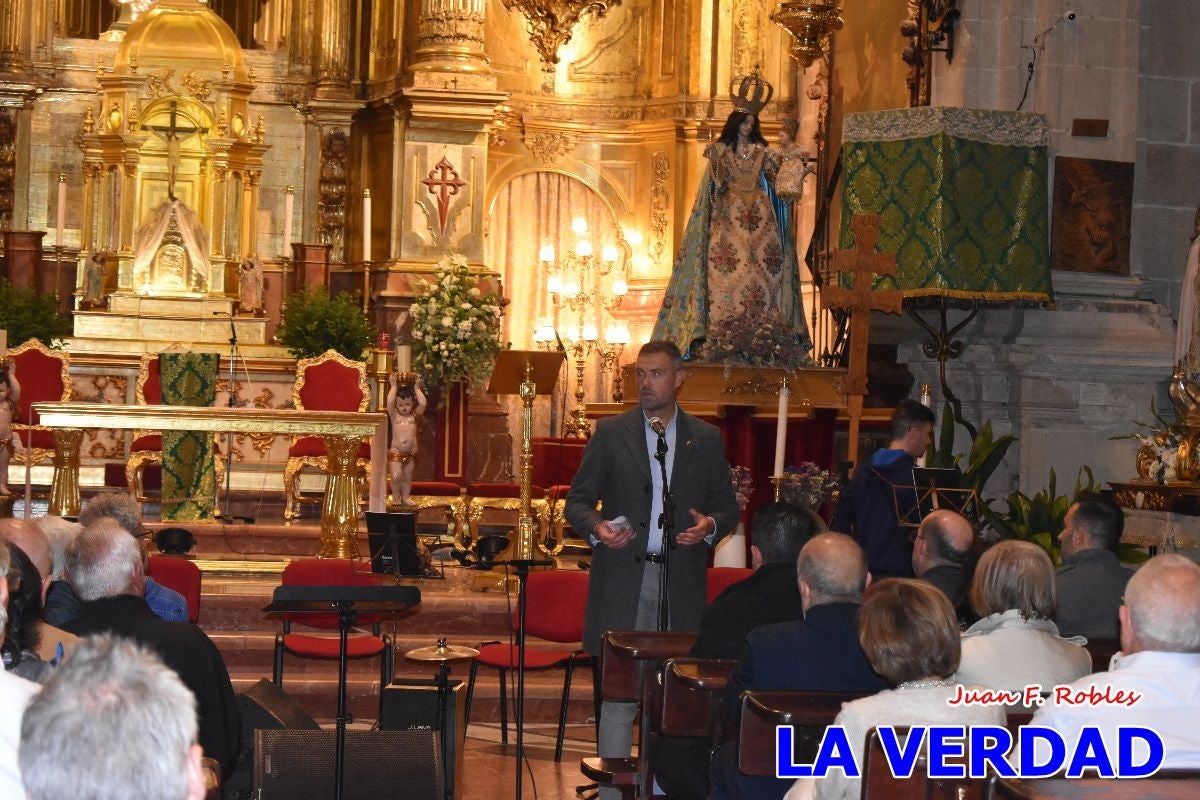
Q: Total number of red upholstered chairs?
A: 7